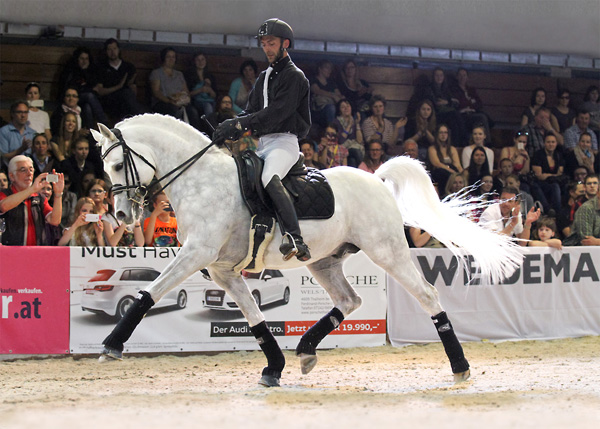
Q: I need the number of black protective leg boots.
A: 4